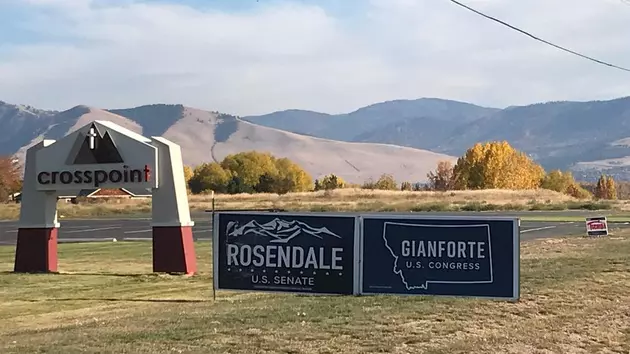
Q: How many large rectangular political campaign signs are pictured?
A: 2